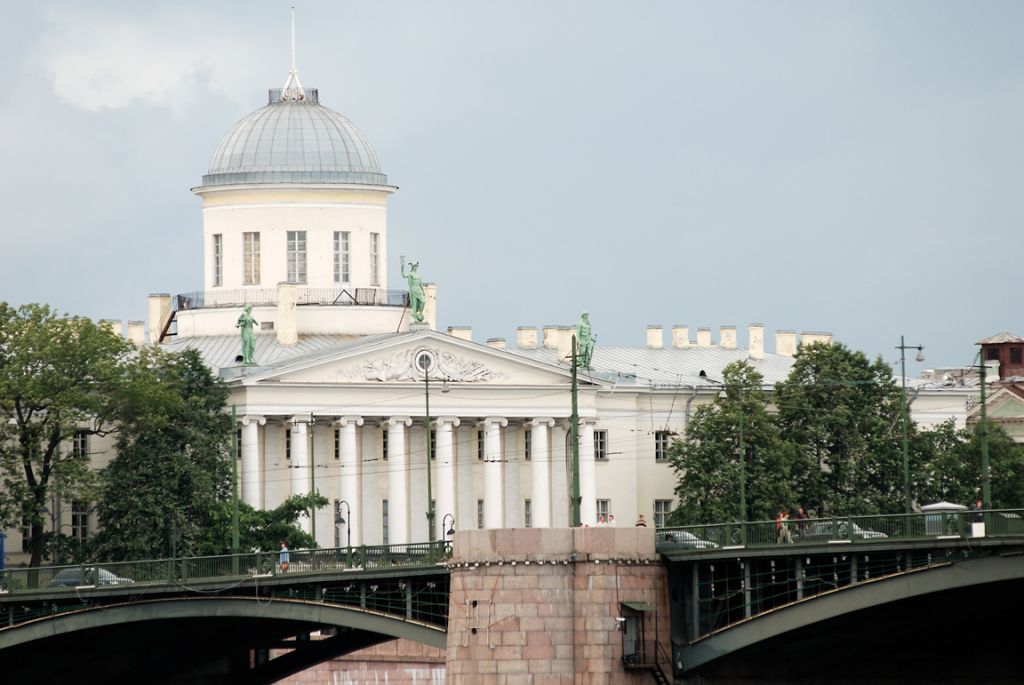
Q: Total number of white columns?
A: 8